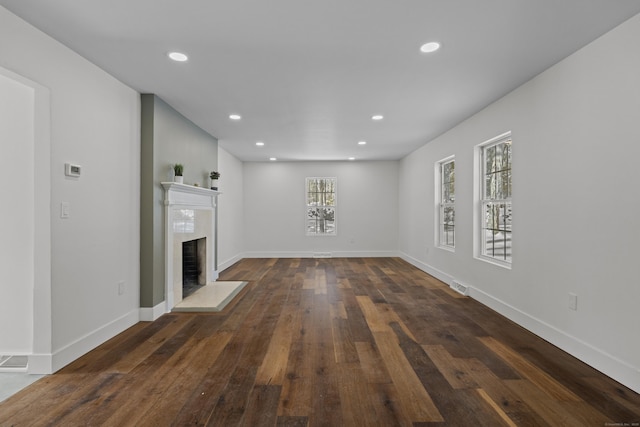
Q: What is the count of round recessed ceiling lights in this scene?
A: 8